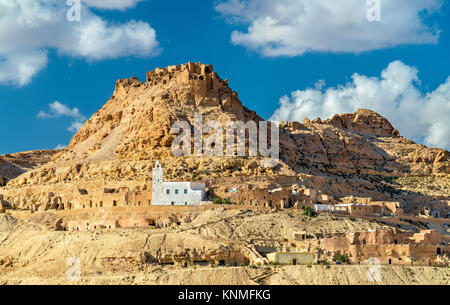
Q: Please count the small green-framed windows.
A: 3